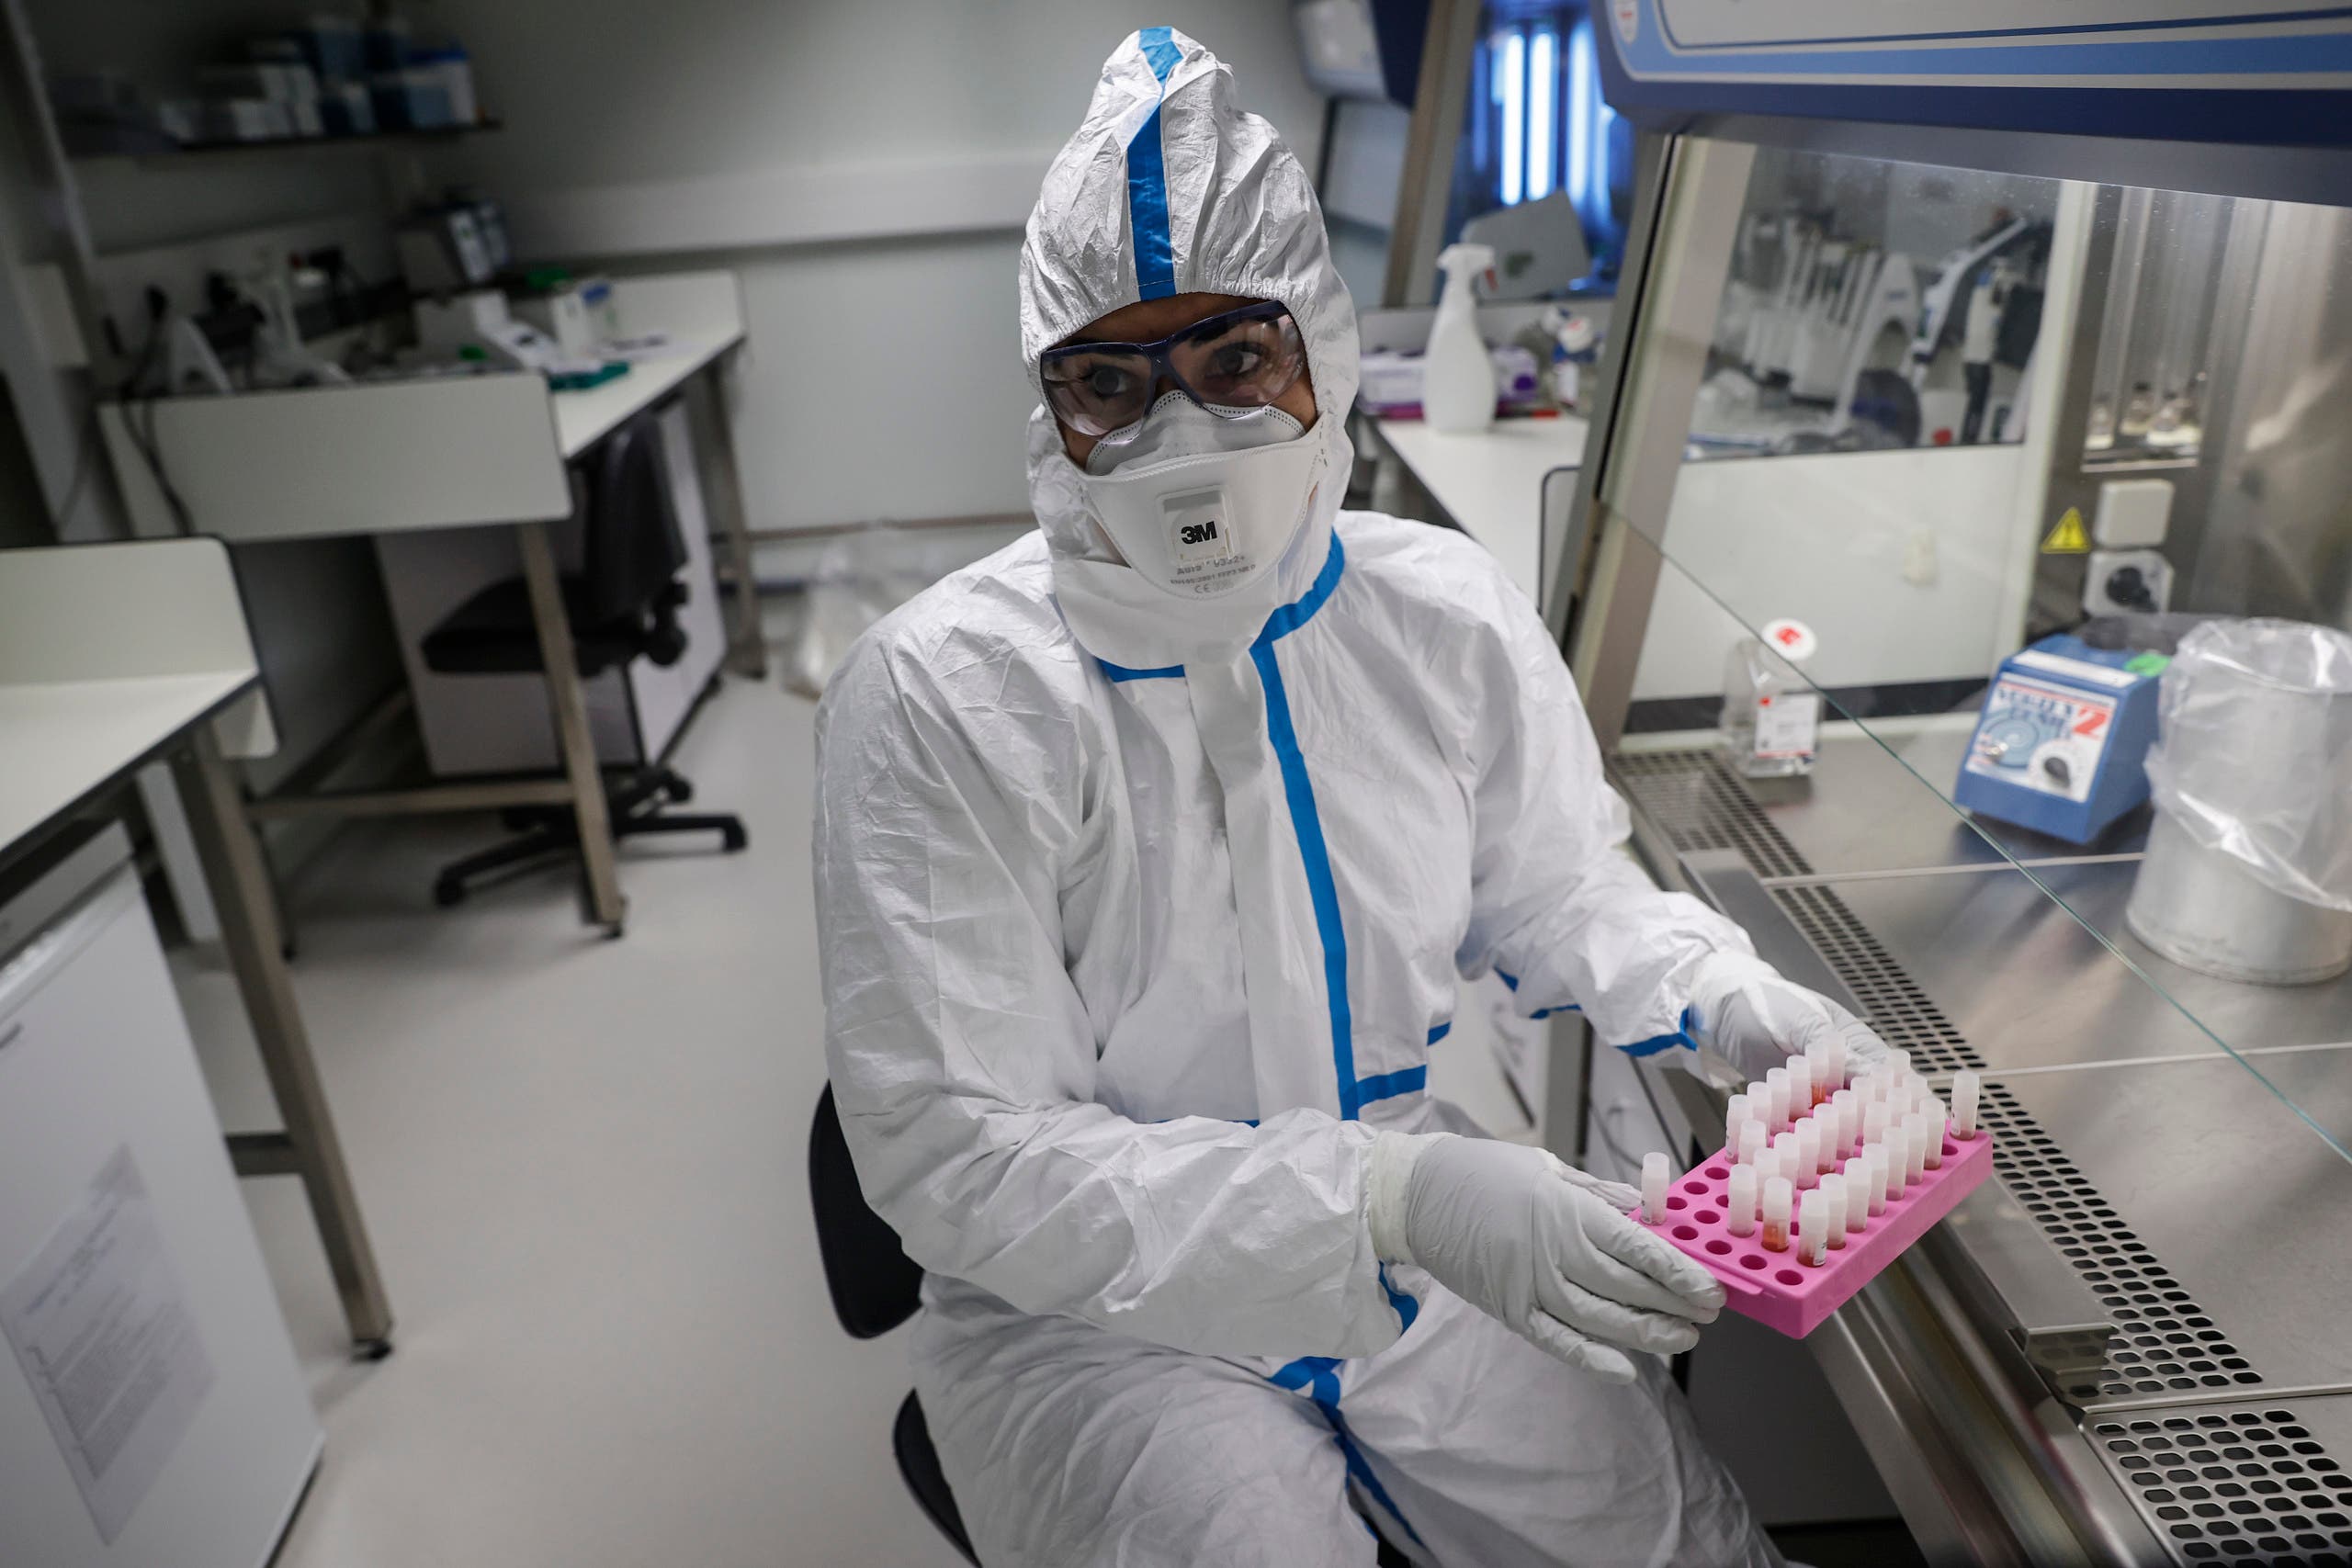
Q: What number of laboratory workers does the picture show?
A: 1